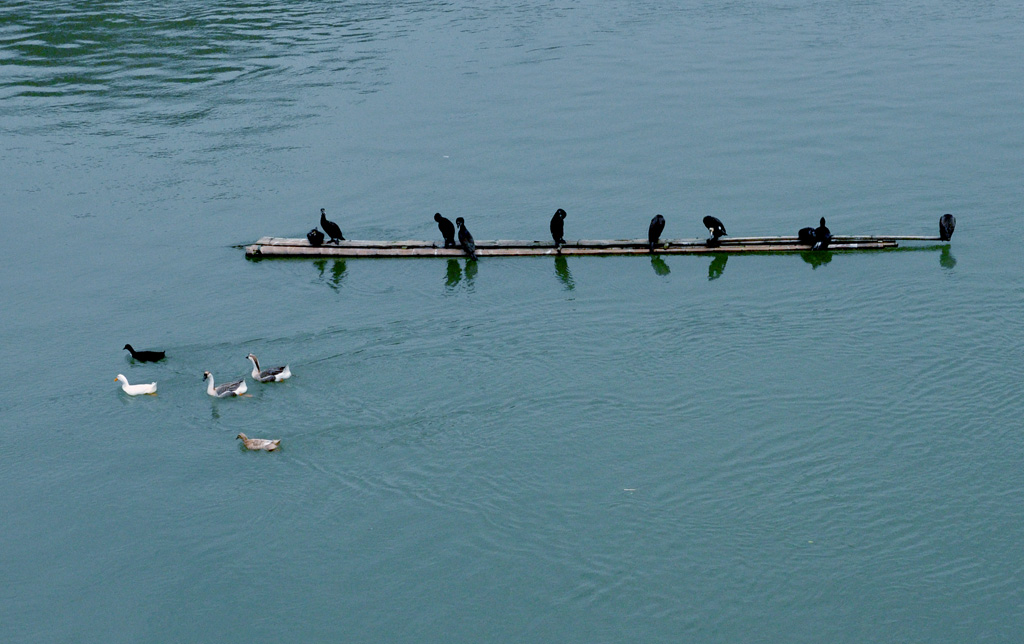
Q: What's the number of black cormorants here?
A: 10